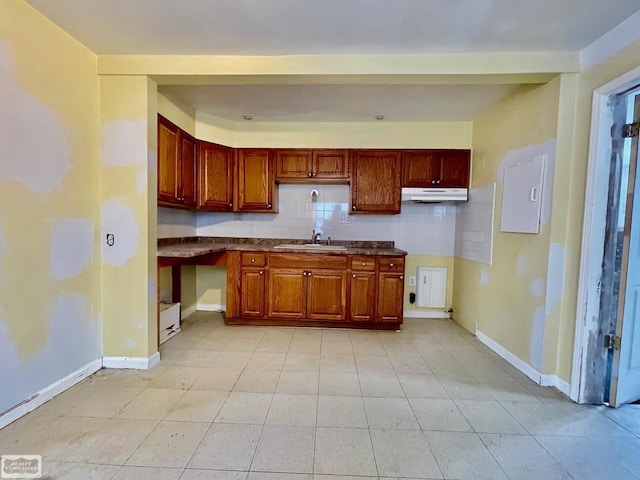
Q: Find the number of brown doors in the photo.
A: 14